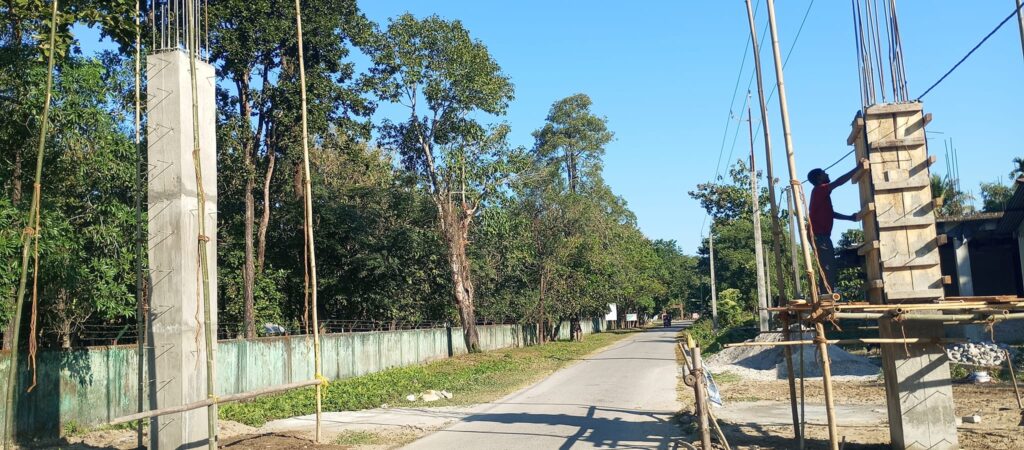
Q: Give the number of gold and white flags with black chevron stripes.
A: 0